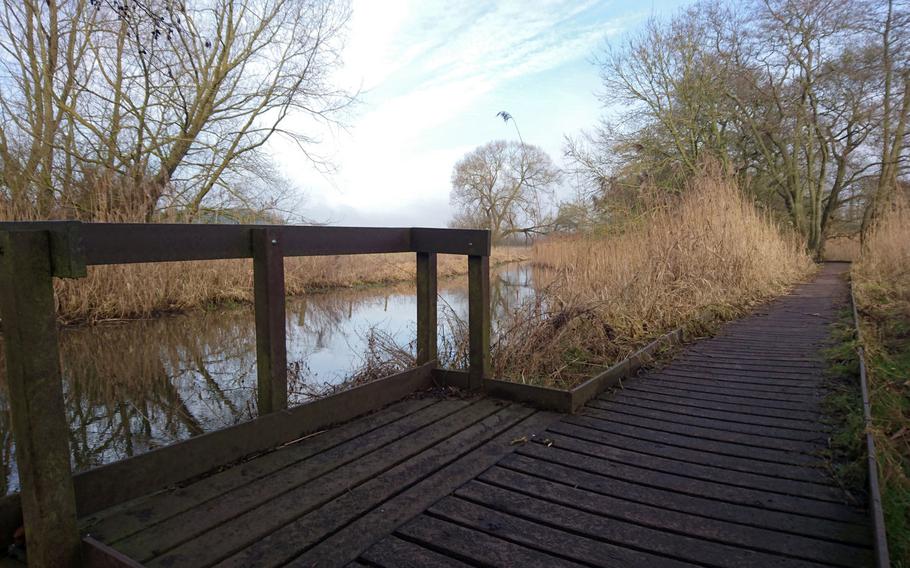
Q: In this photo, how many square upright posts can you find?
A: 4